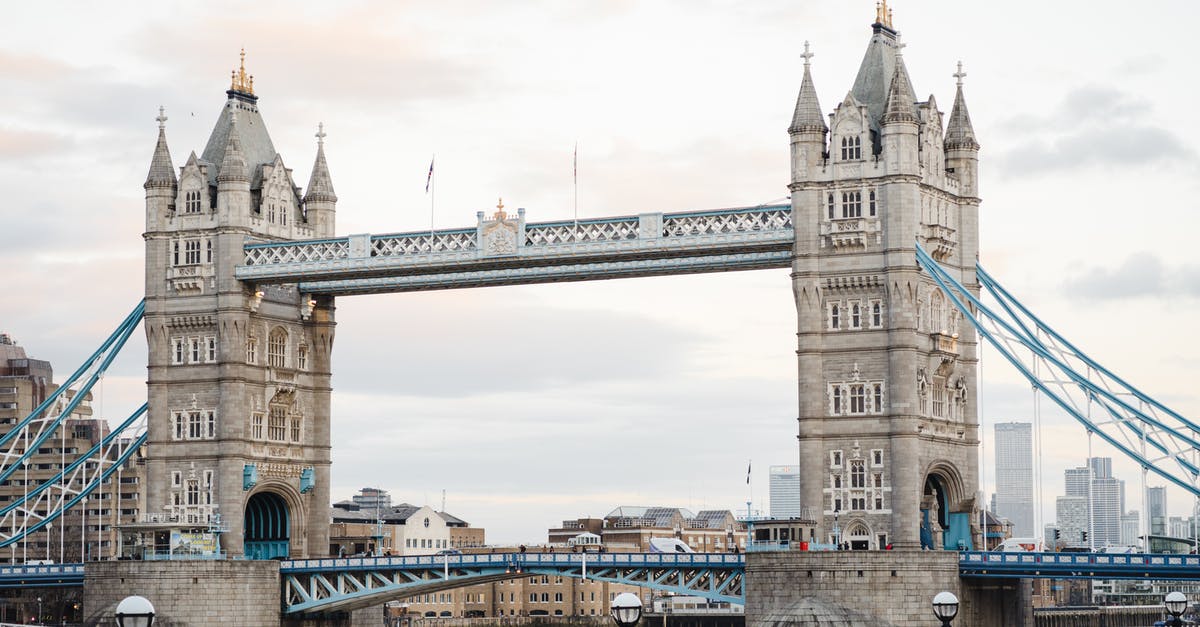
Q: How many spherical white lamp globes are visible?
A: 4